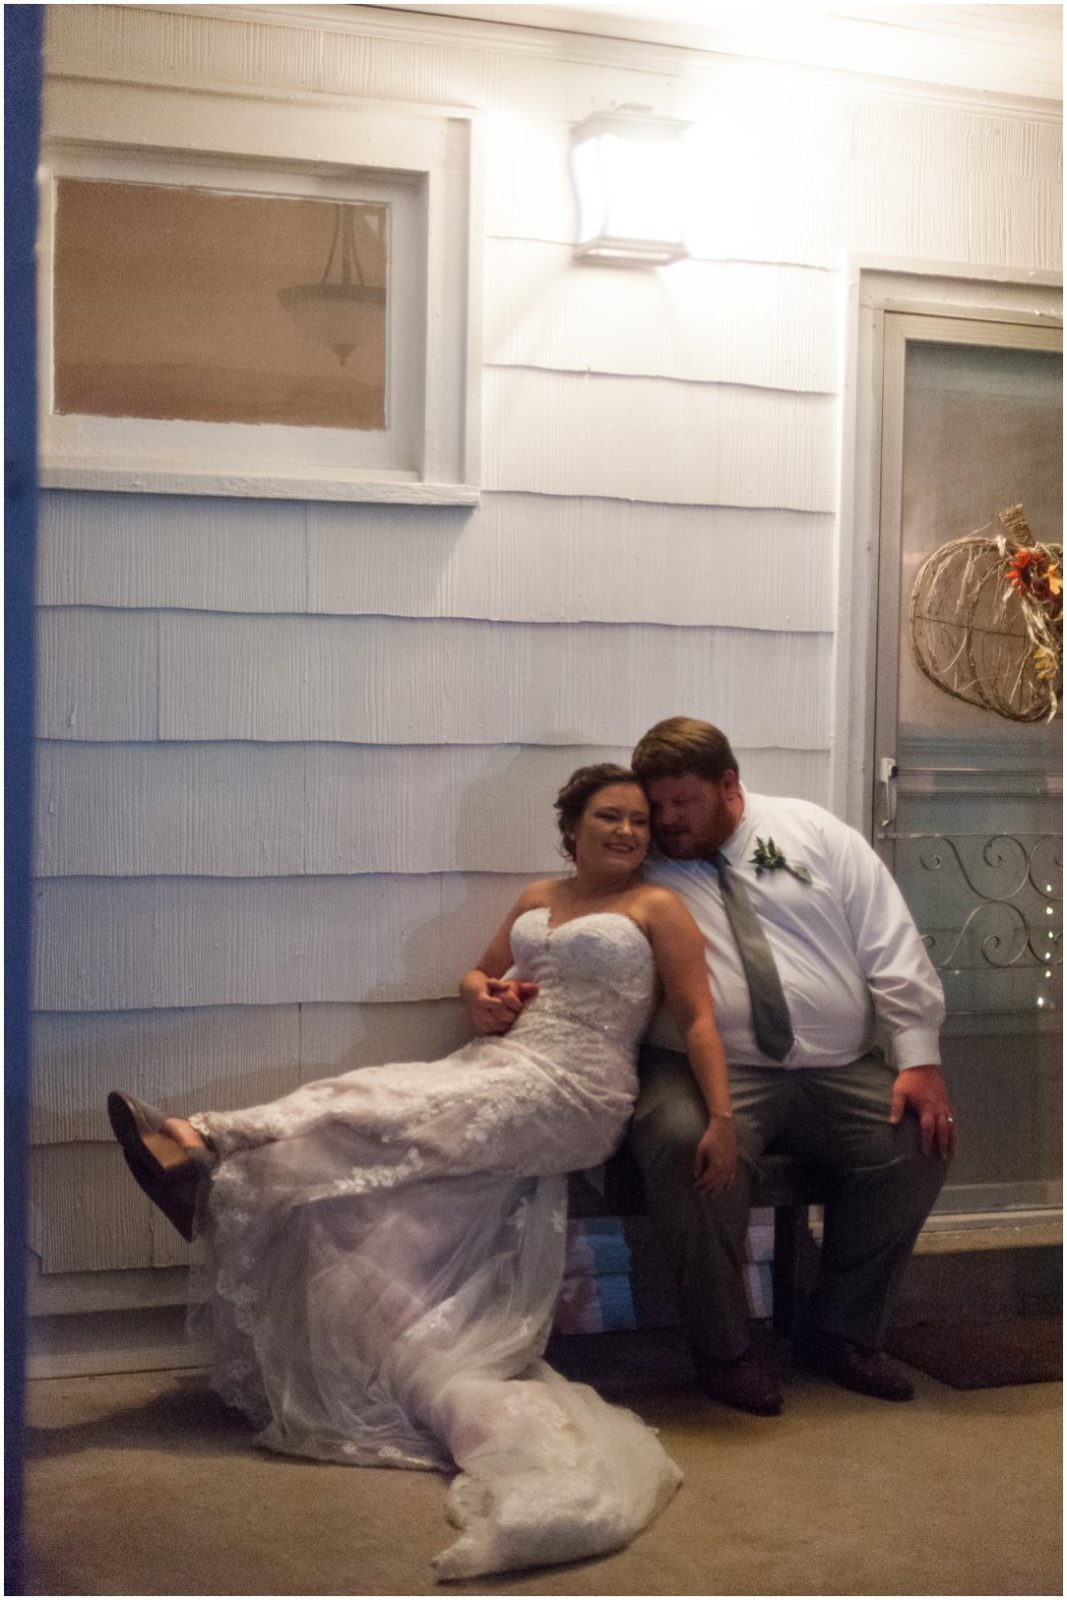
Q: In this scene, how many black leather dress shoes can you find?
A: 2